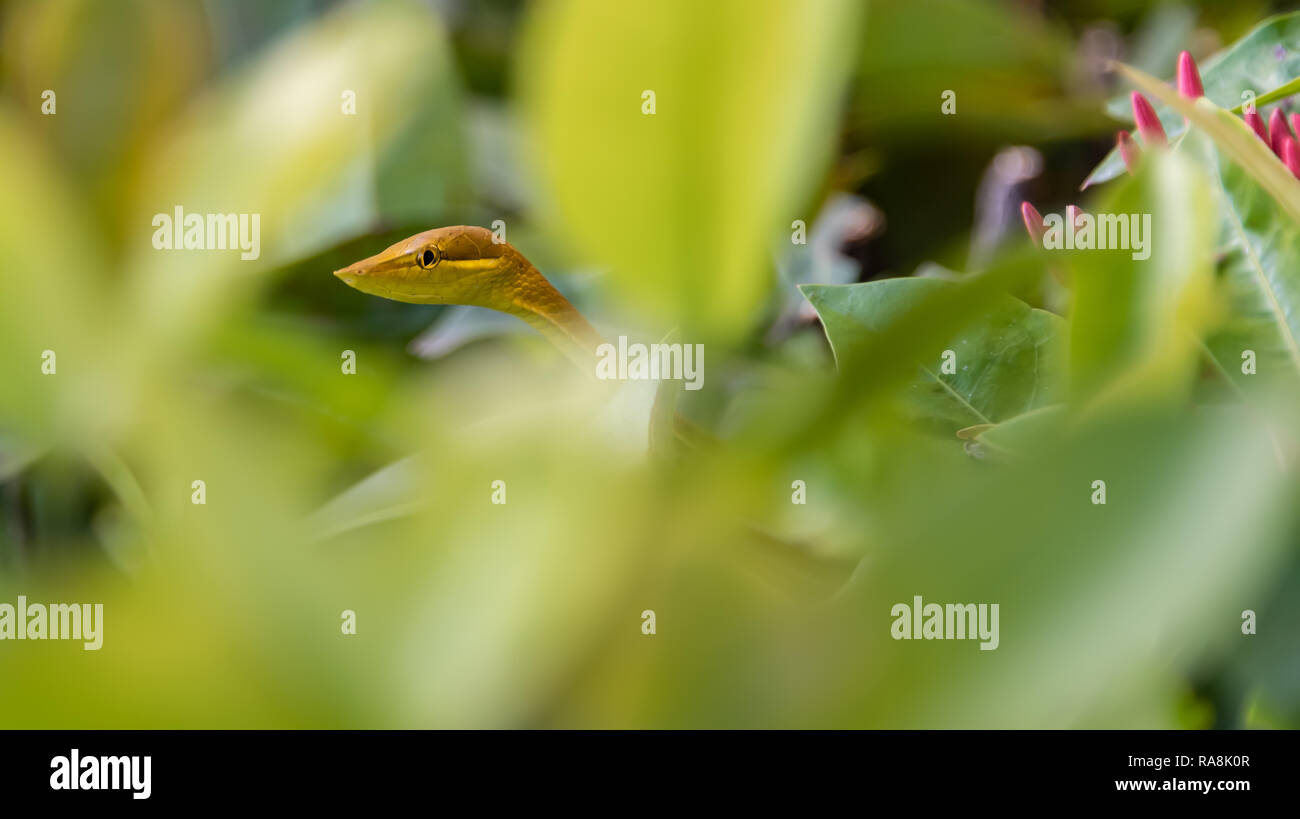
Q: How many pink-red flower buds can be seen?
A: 9